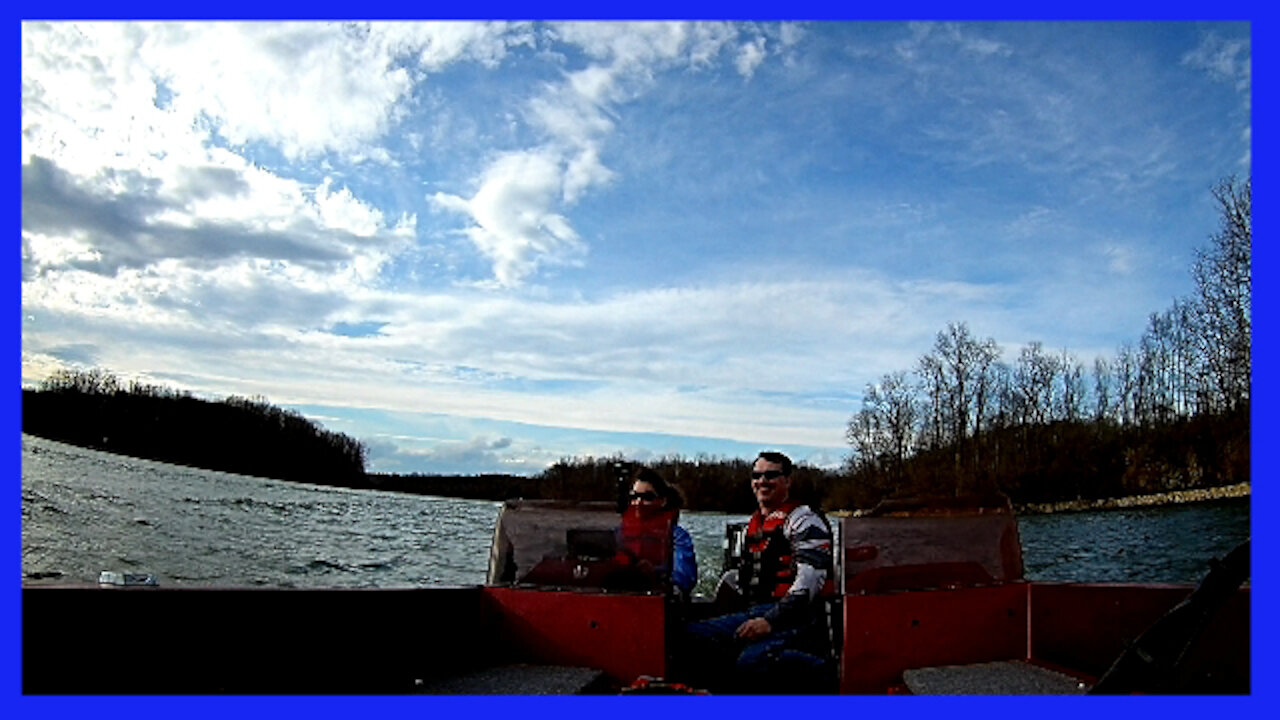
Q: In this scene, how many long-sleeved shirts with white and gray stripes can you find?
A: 1